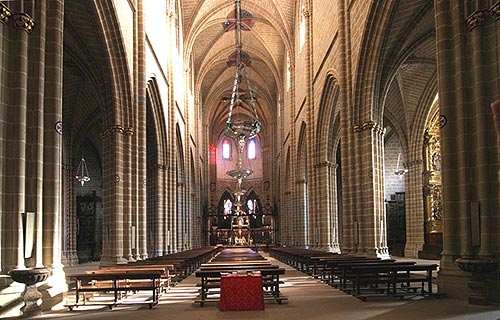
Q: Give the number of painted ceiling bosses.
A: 2